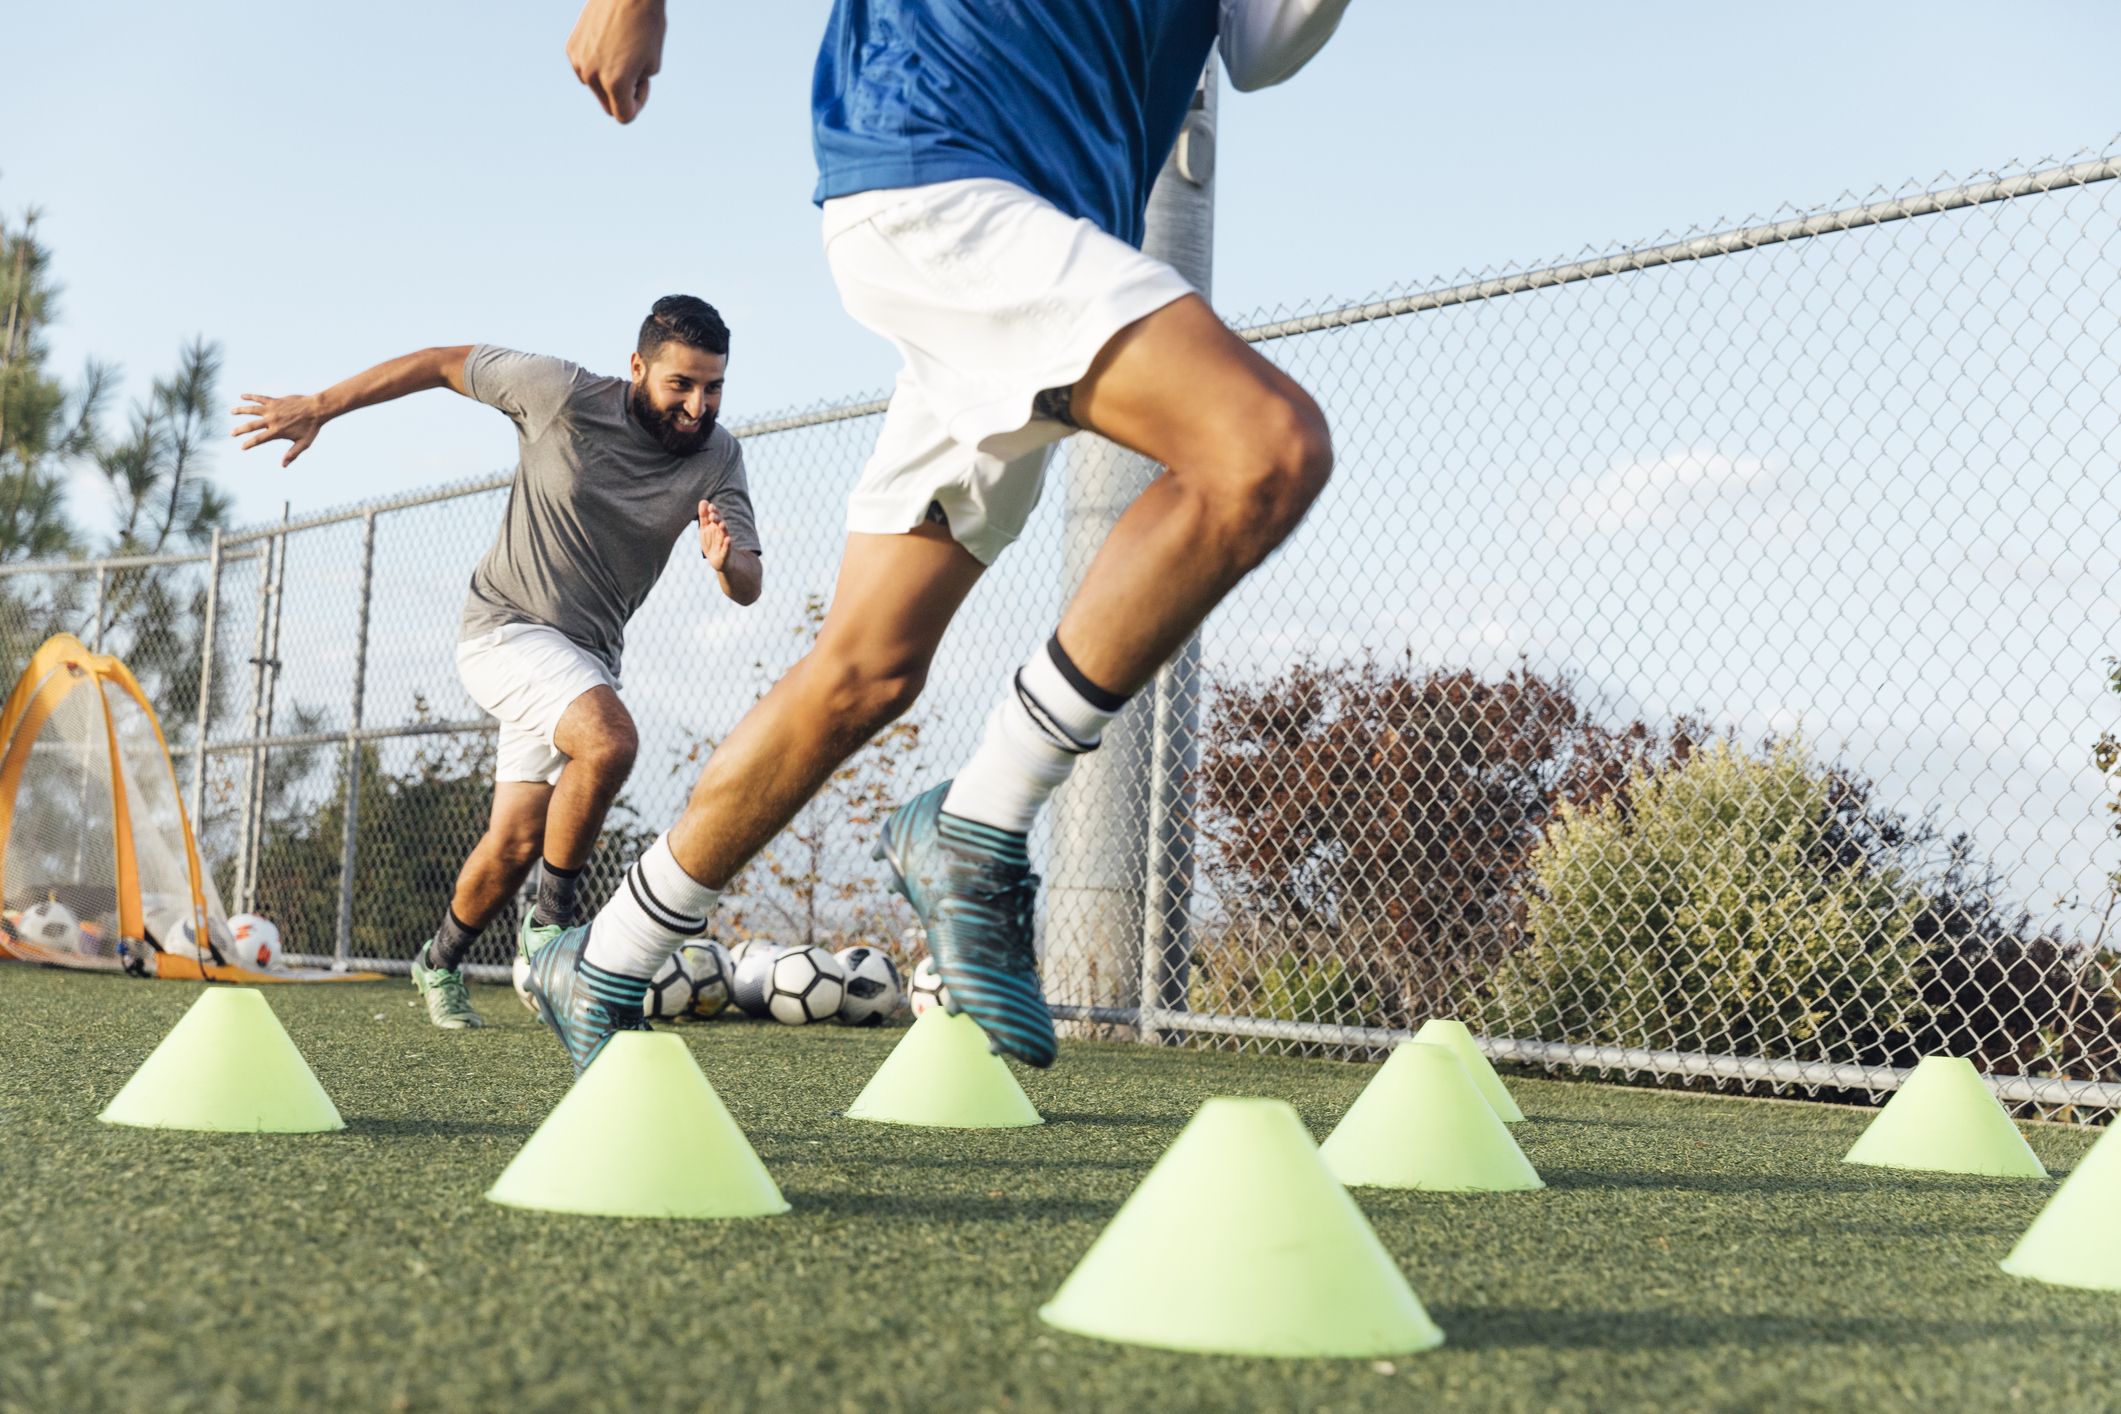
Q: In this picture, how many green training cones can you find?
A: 8